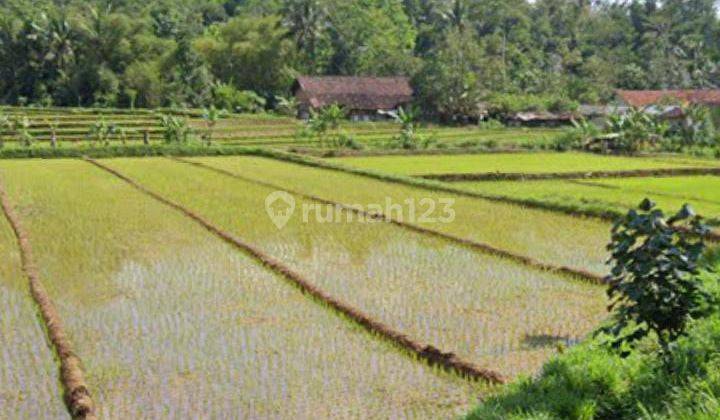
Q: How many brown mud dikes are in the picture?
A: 3